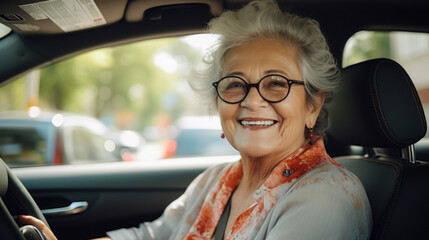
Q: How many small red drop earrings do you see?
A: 2